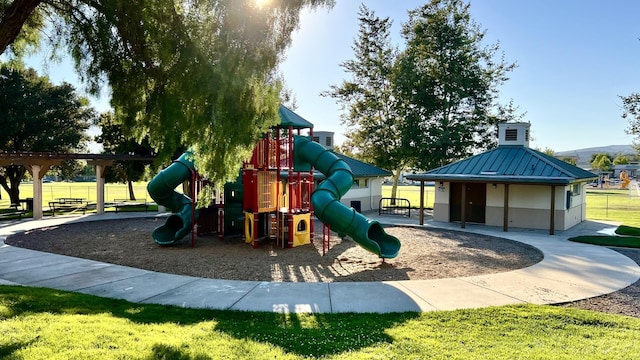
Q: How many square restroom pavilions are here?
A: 2